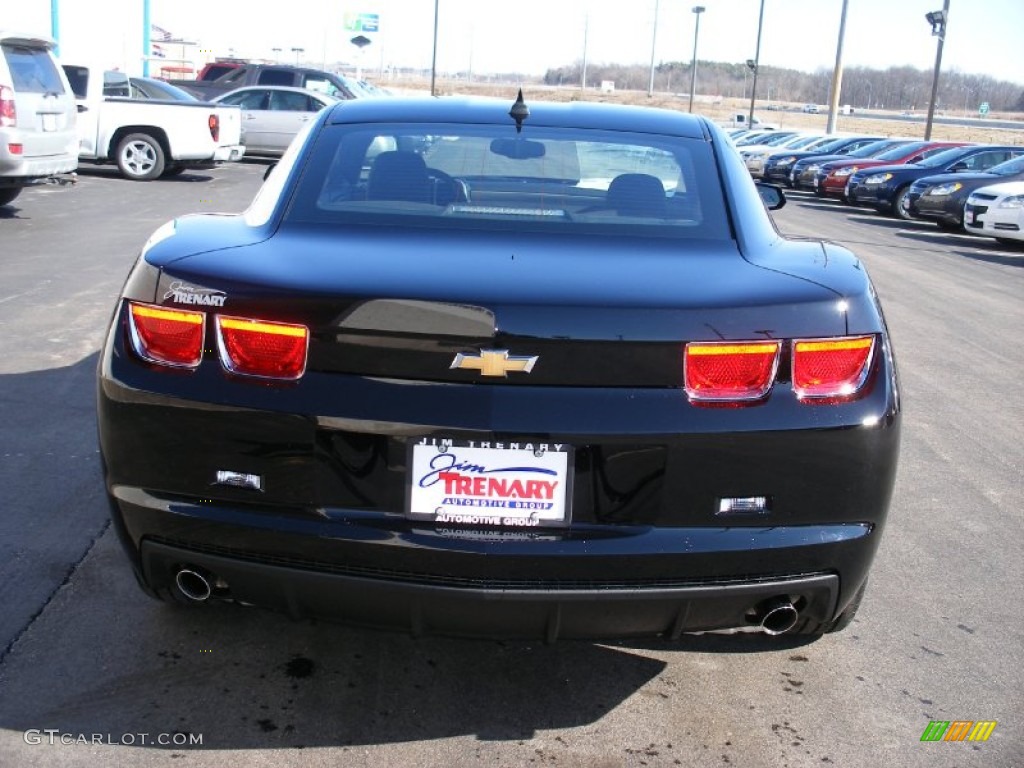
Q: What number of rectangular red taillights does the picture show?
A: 4